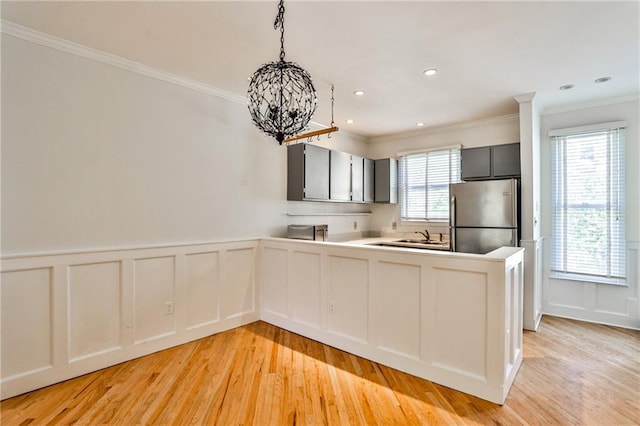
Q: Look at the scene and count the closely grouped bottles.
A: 0